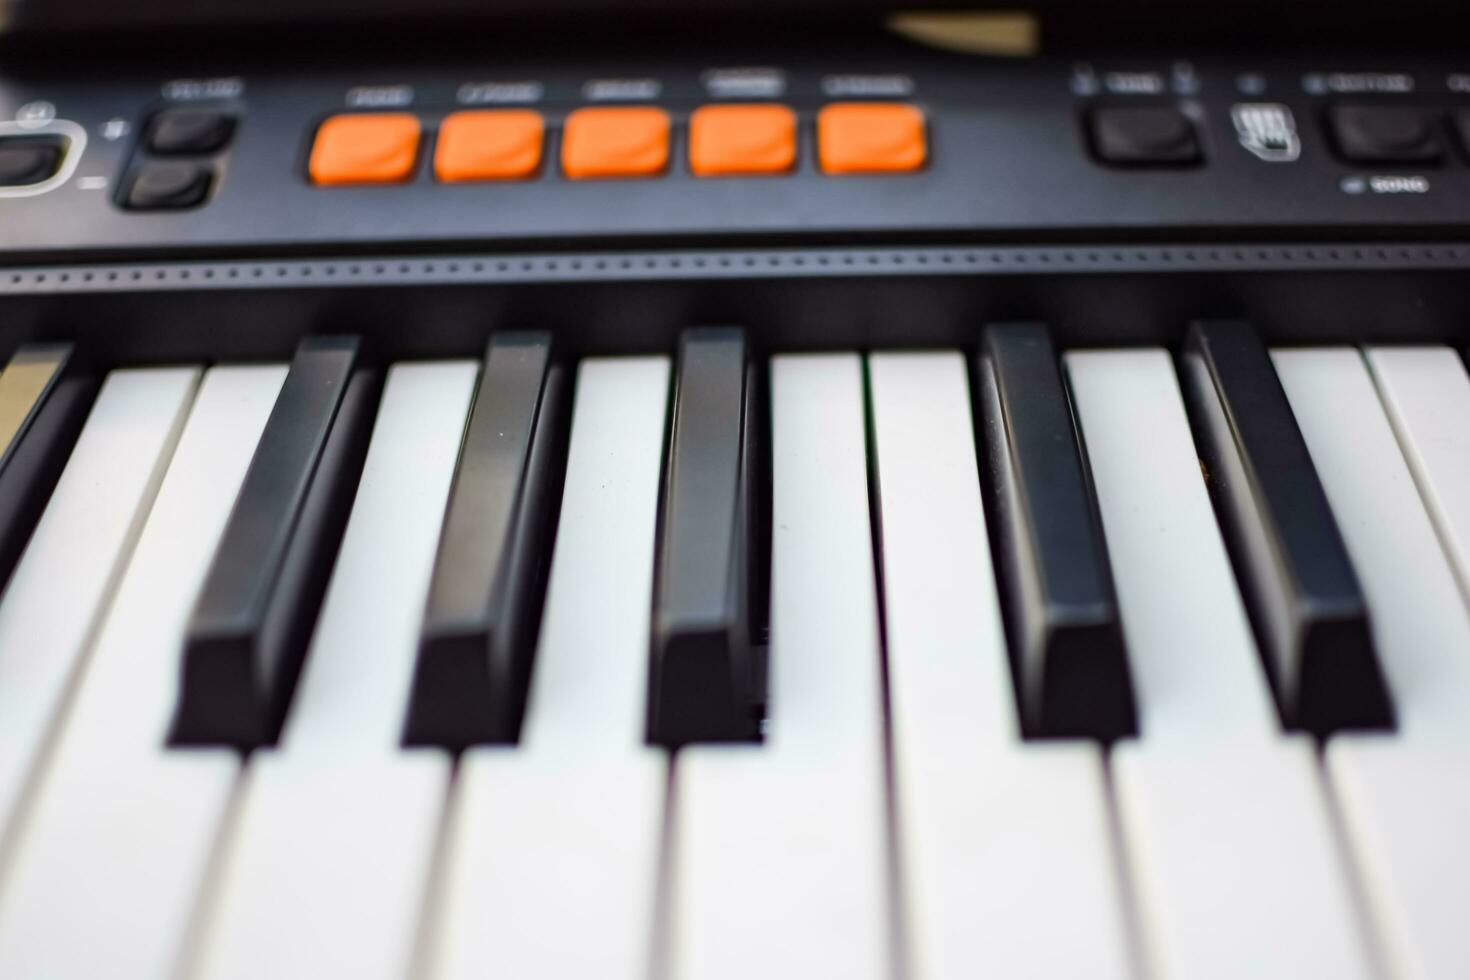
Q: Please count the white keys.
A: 9